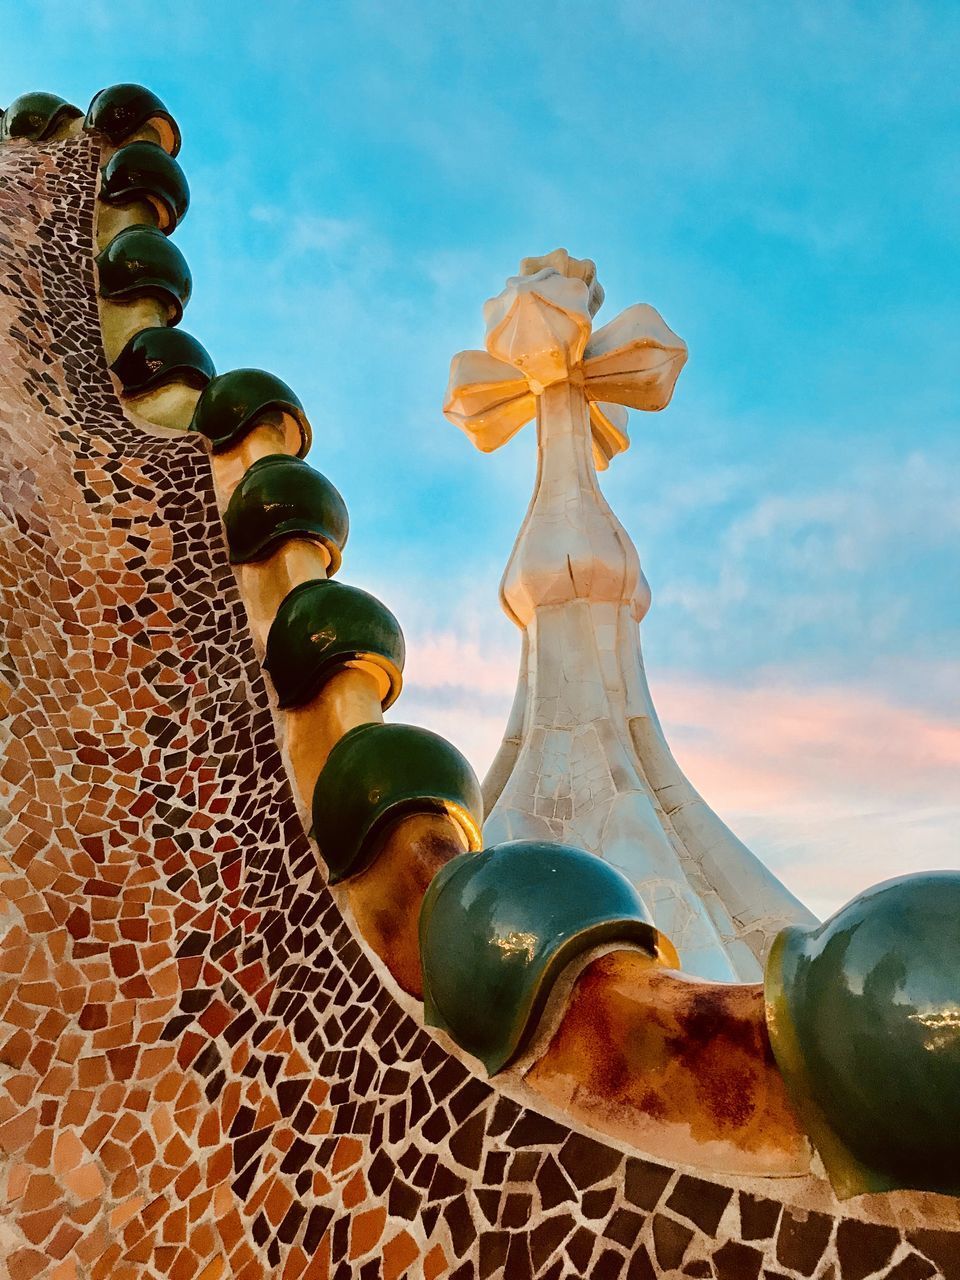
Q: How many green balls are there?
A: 11